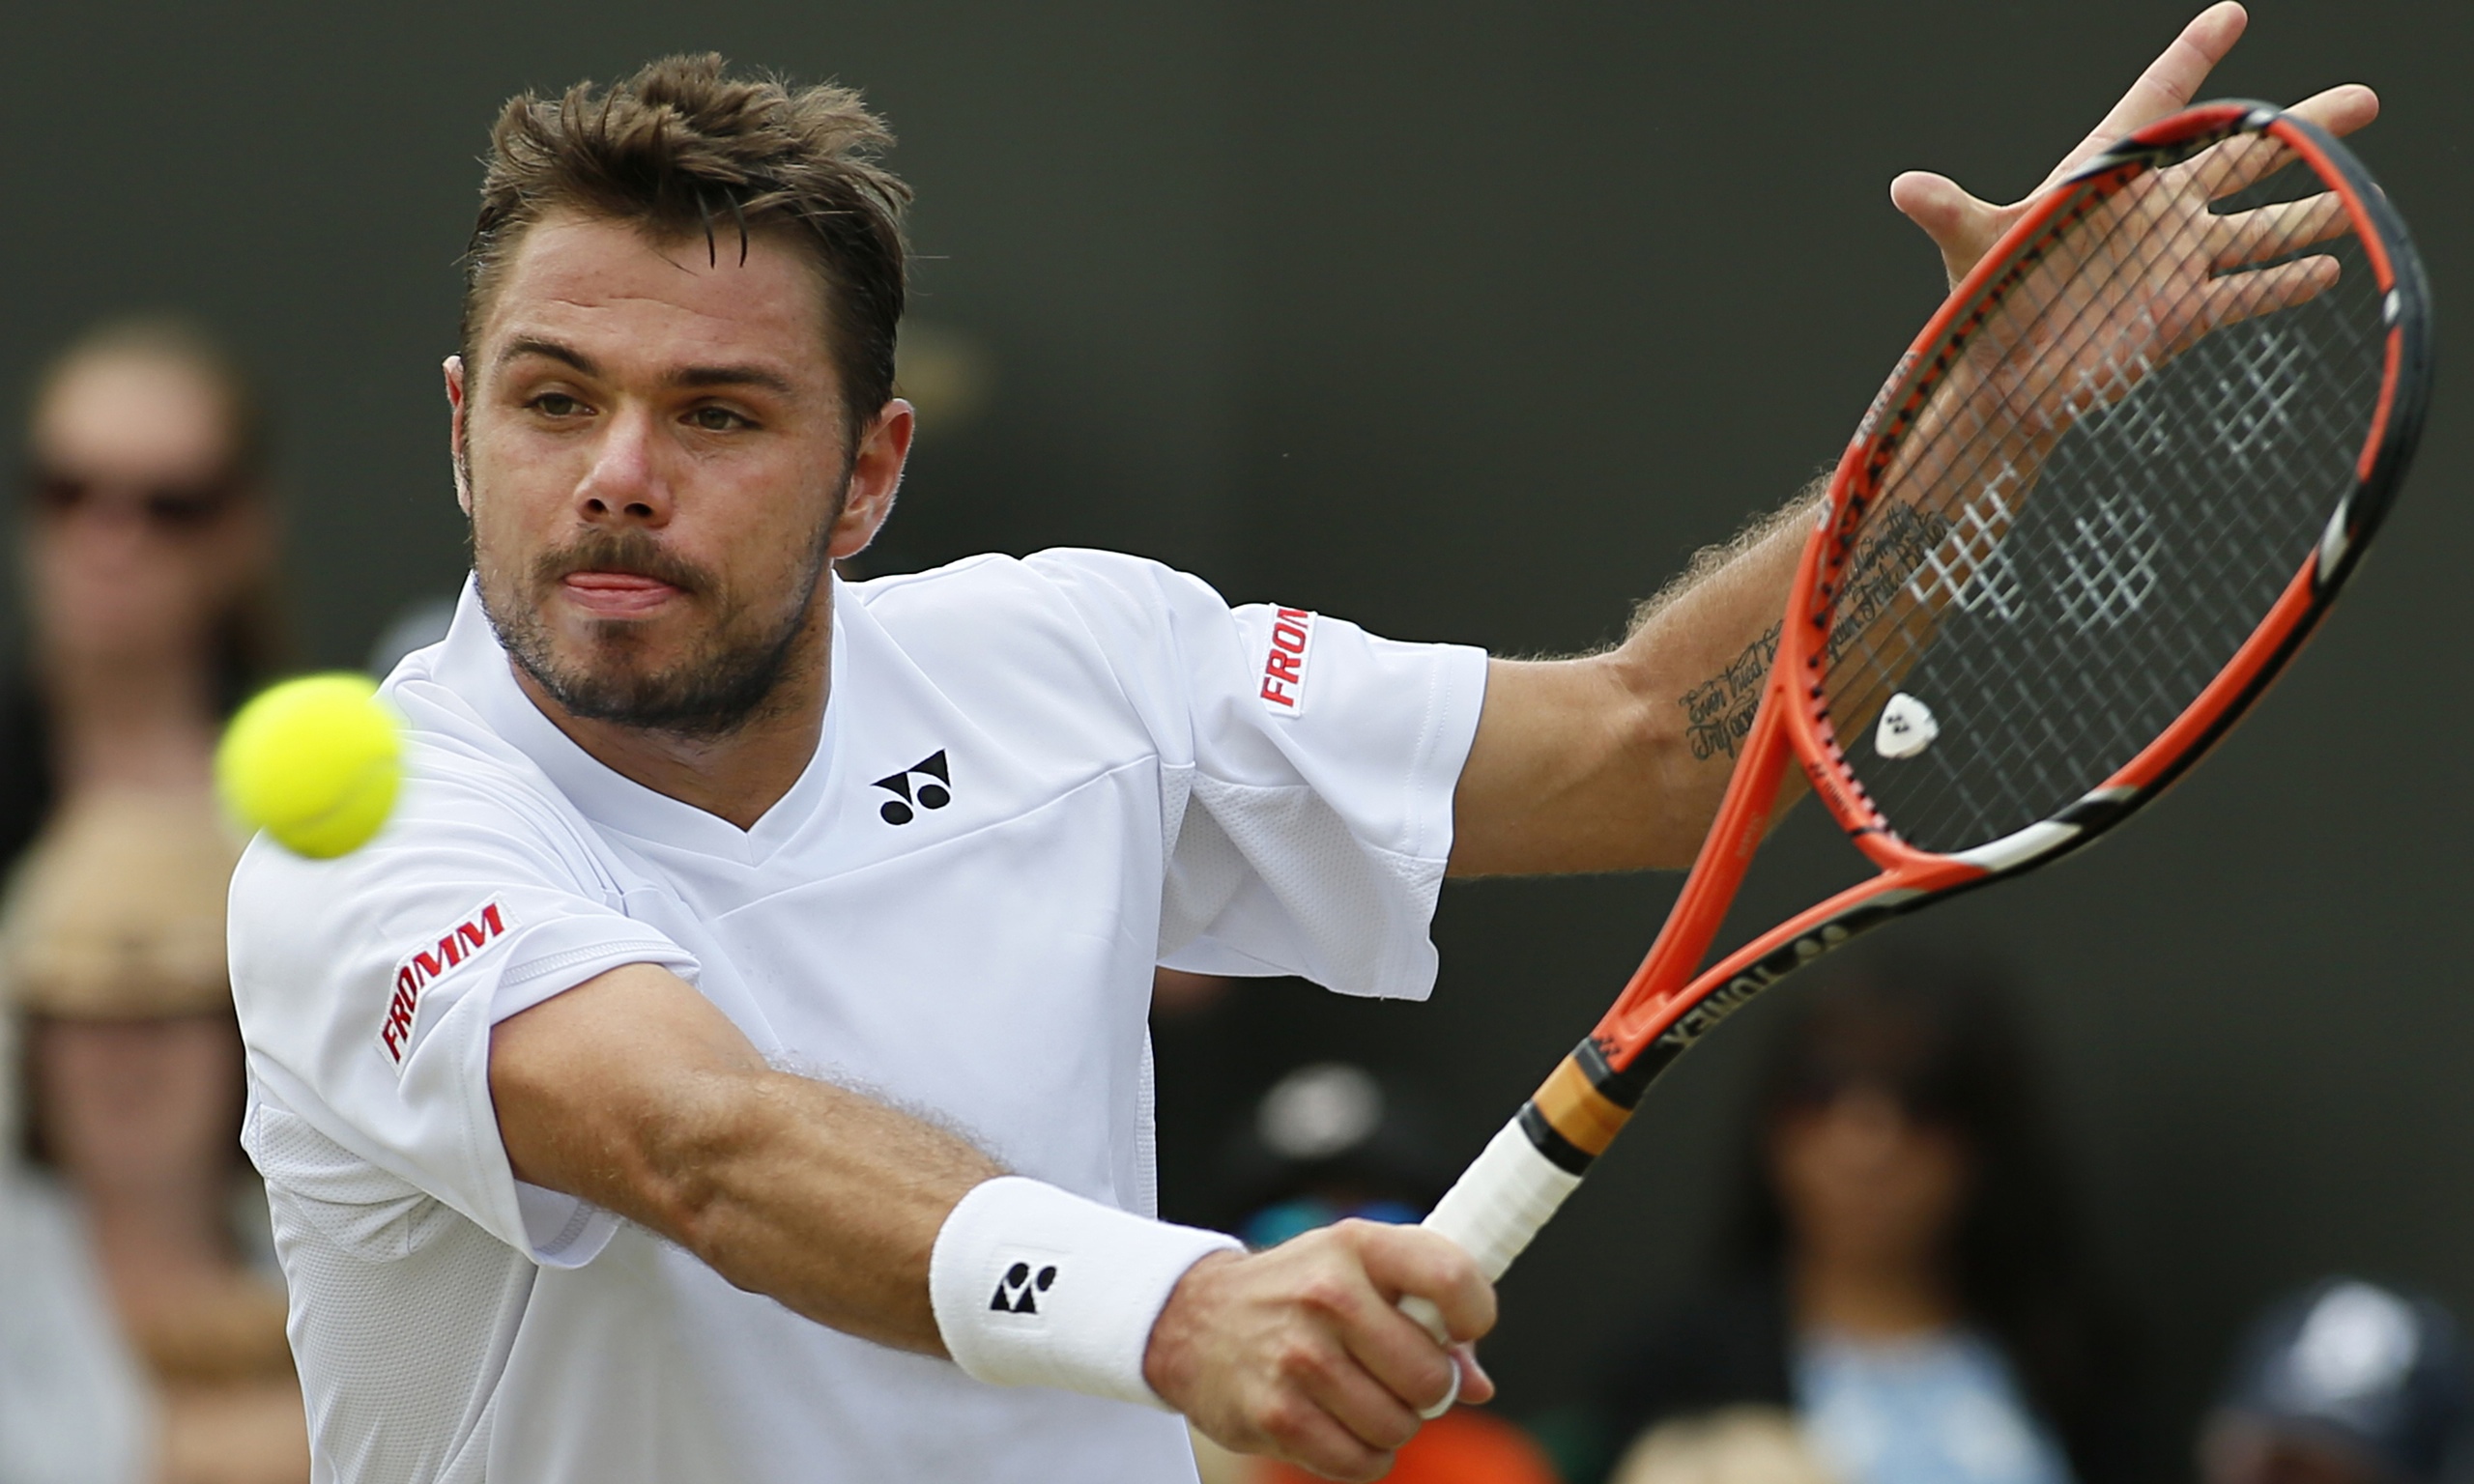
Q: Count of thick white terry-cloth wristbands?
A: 1